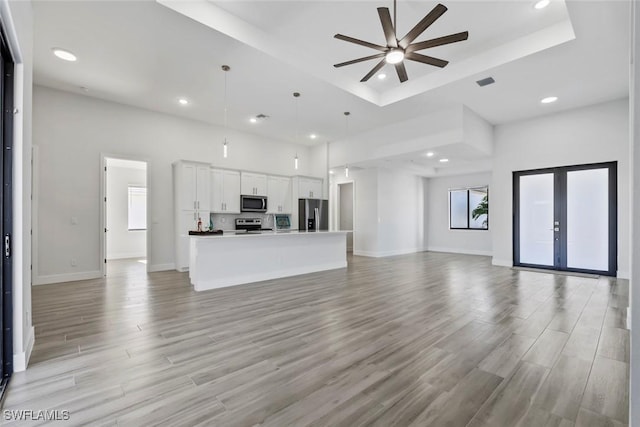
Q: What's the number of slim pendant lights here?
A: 3